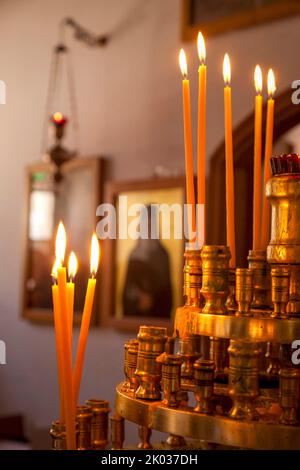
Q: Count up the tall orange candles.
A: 9